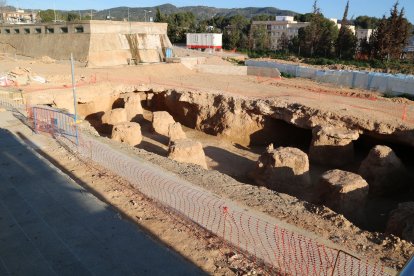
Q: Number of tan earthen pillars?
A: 11